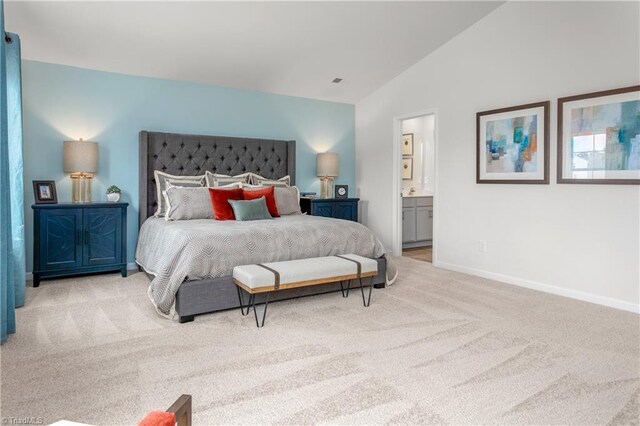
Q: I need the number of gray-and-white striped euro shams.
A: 3